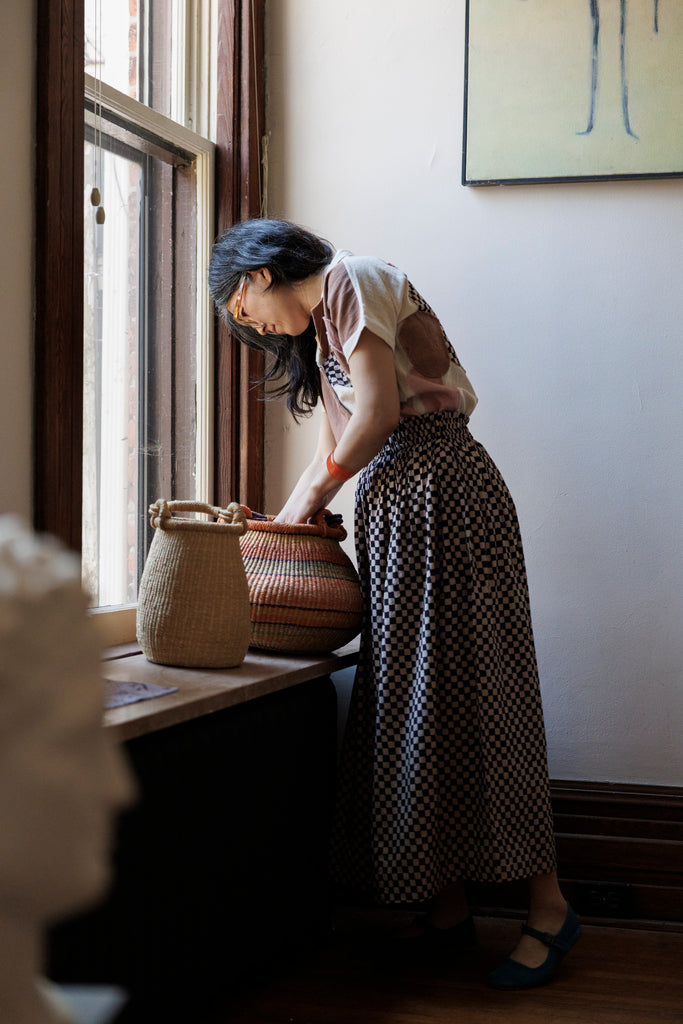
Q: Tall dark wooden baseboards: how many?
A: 1